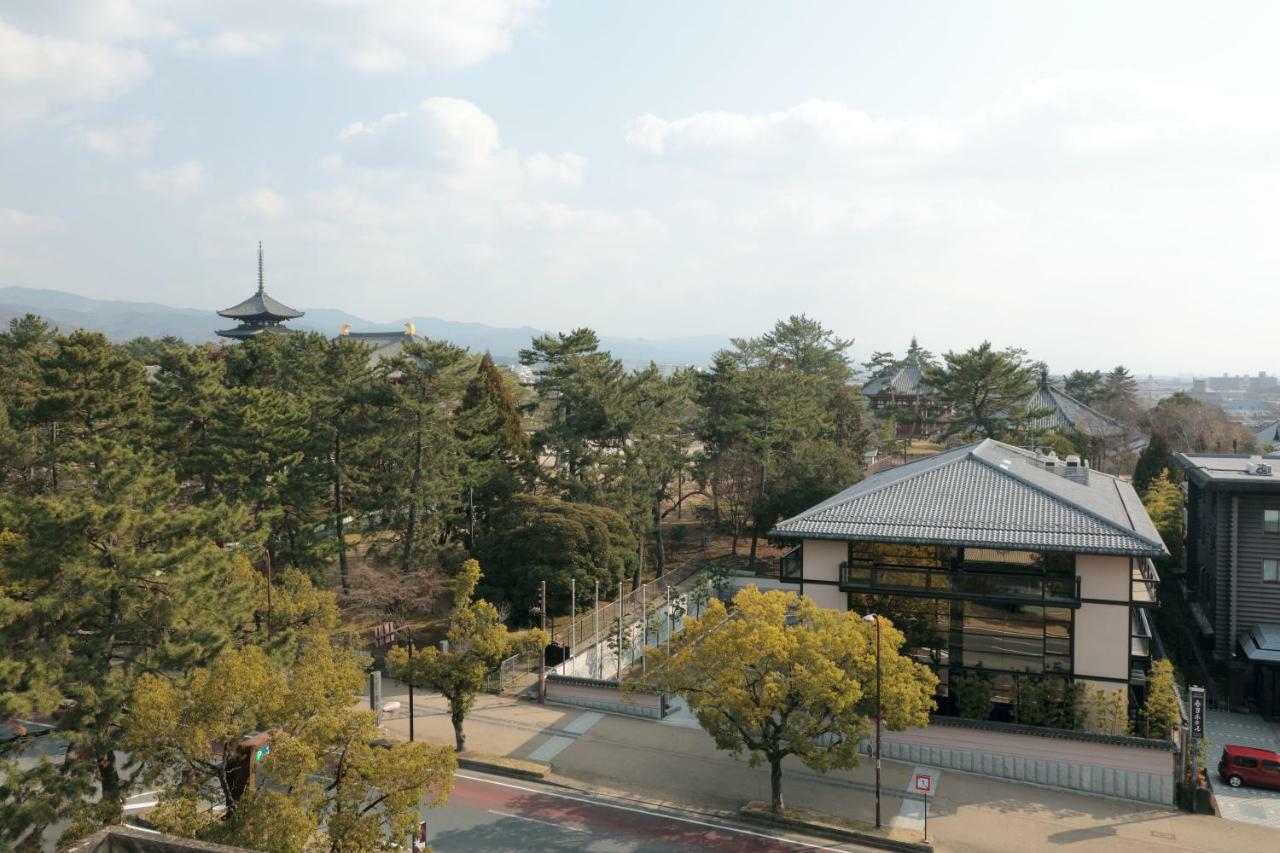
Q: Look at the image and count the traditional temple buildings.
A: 4